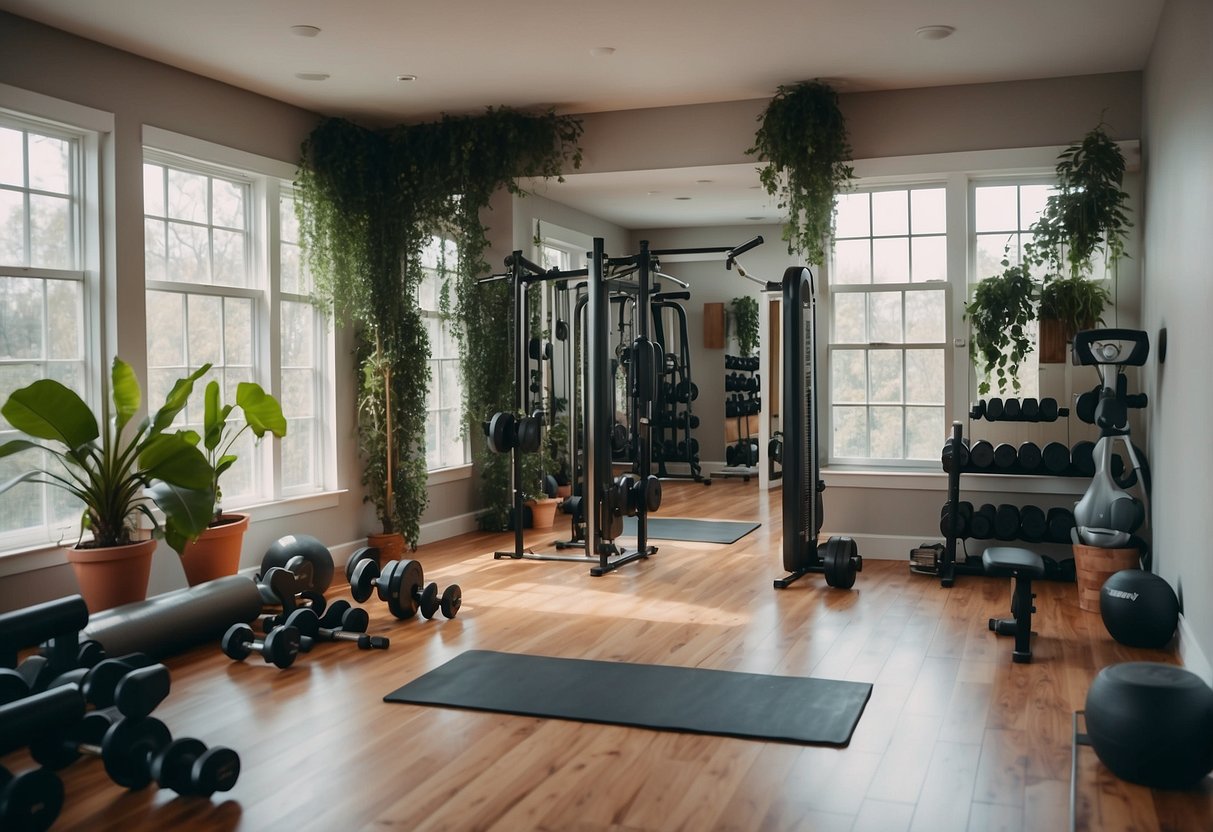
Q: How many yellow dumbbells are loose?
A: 0